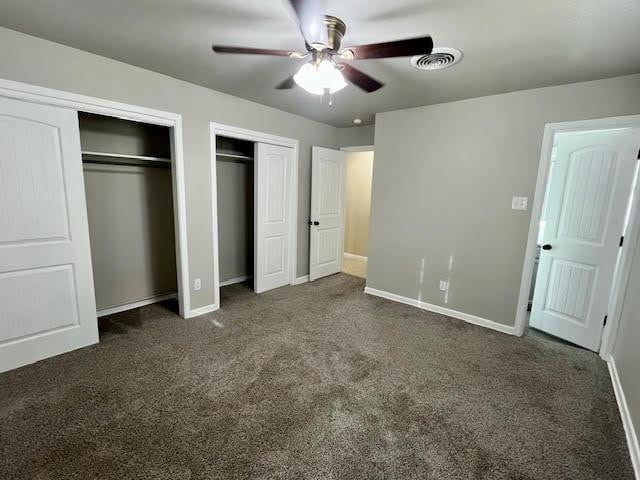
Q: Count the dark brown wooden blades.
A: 5